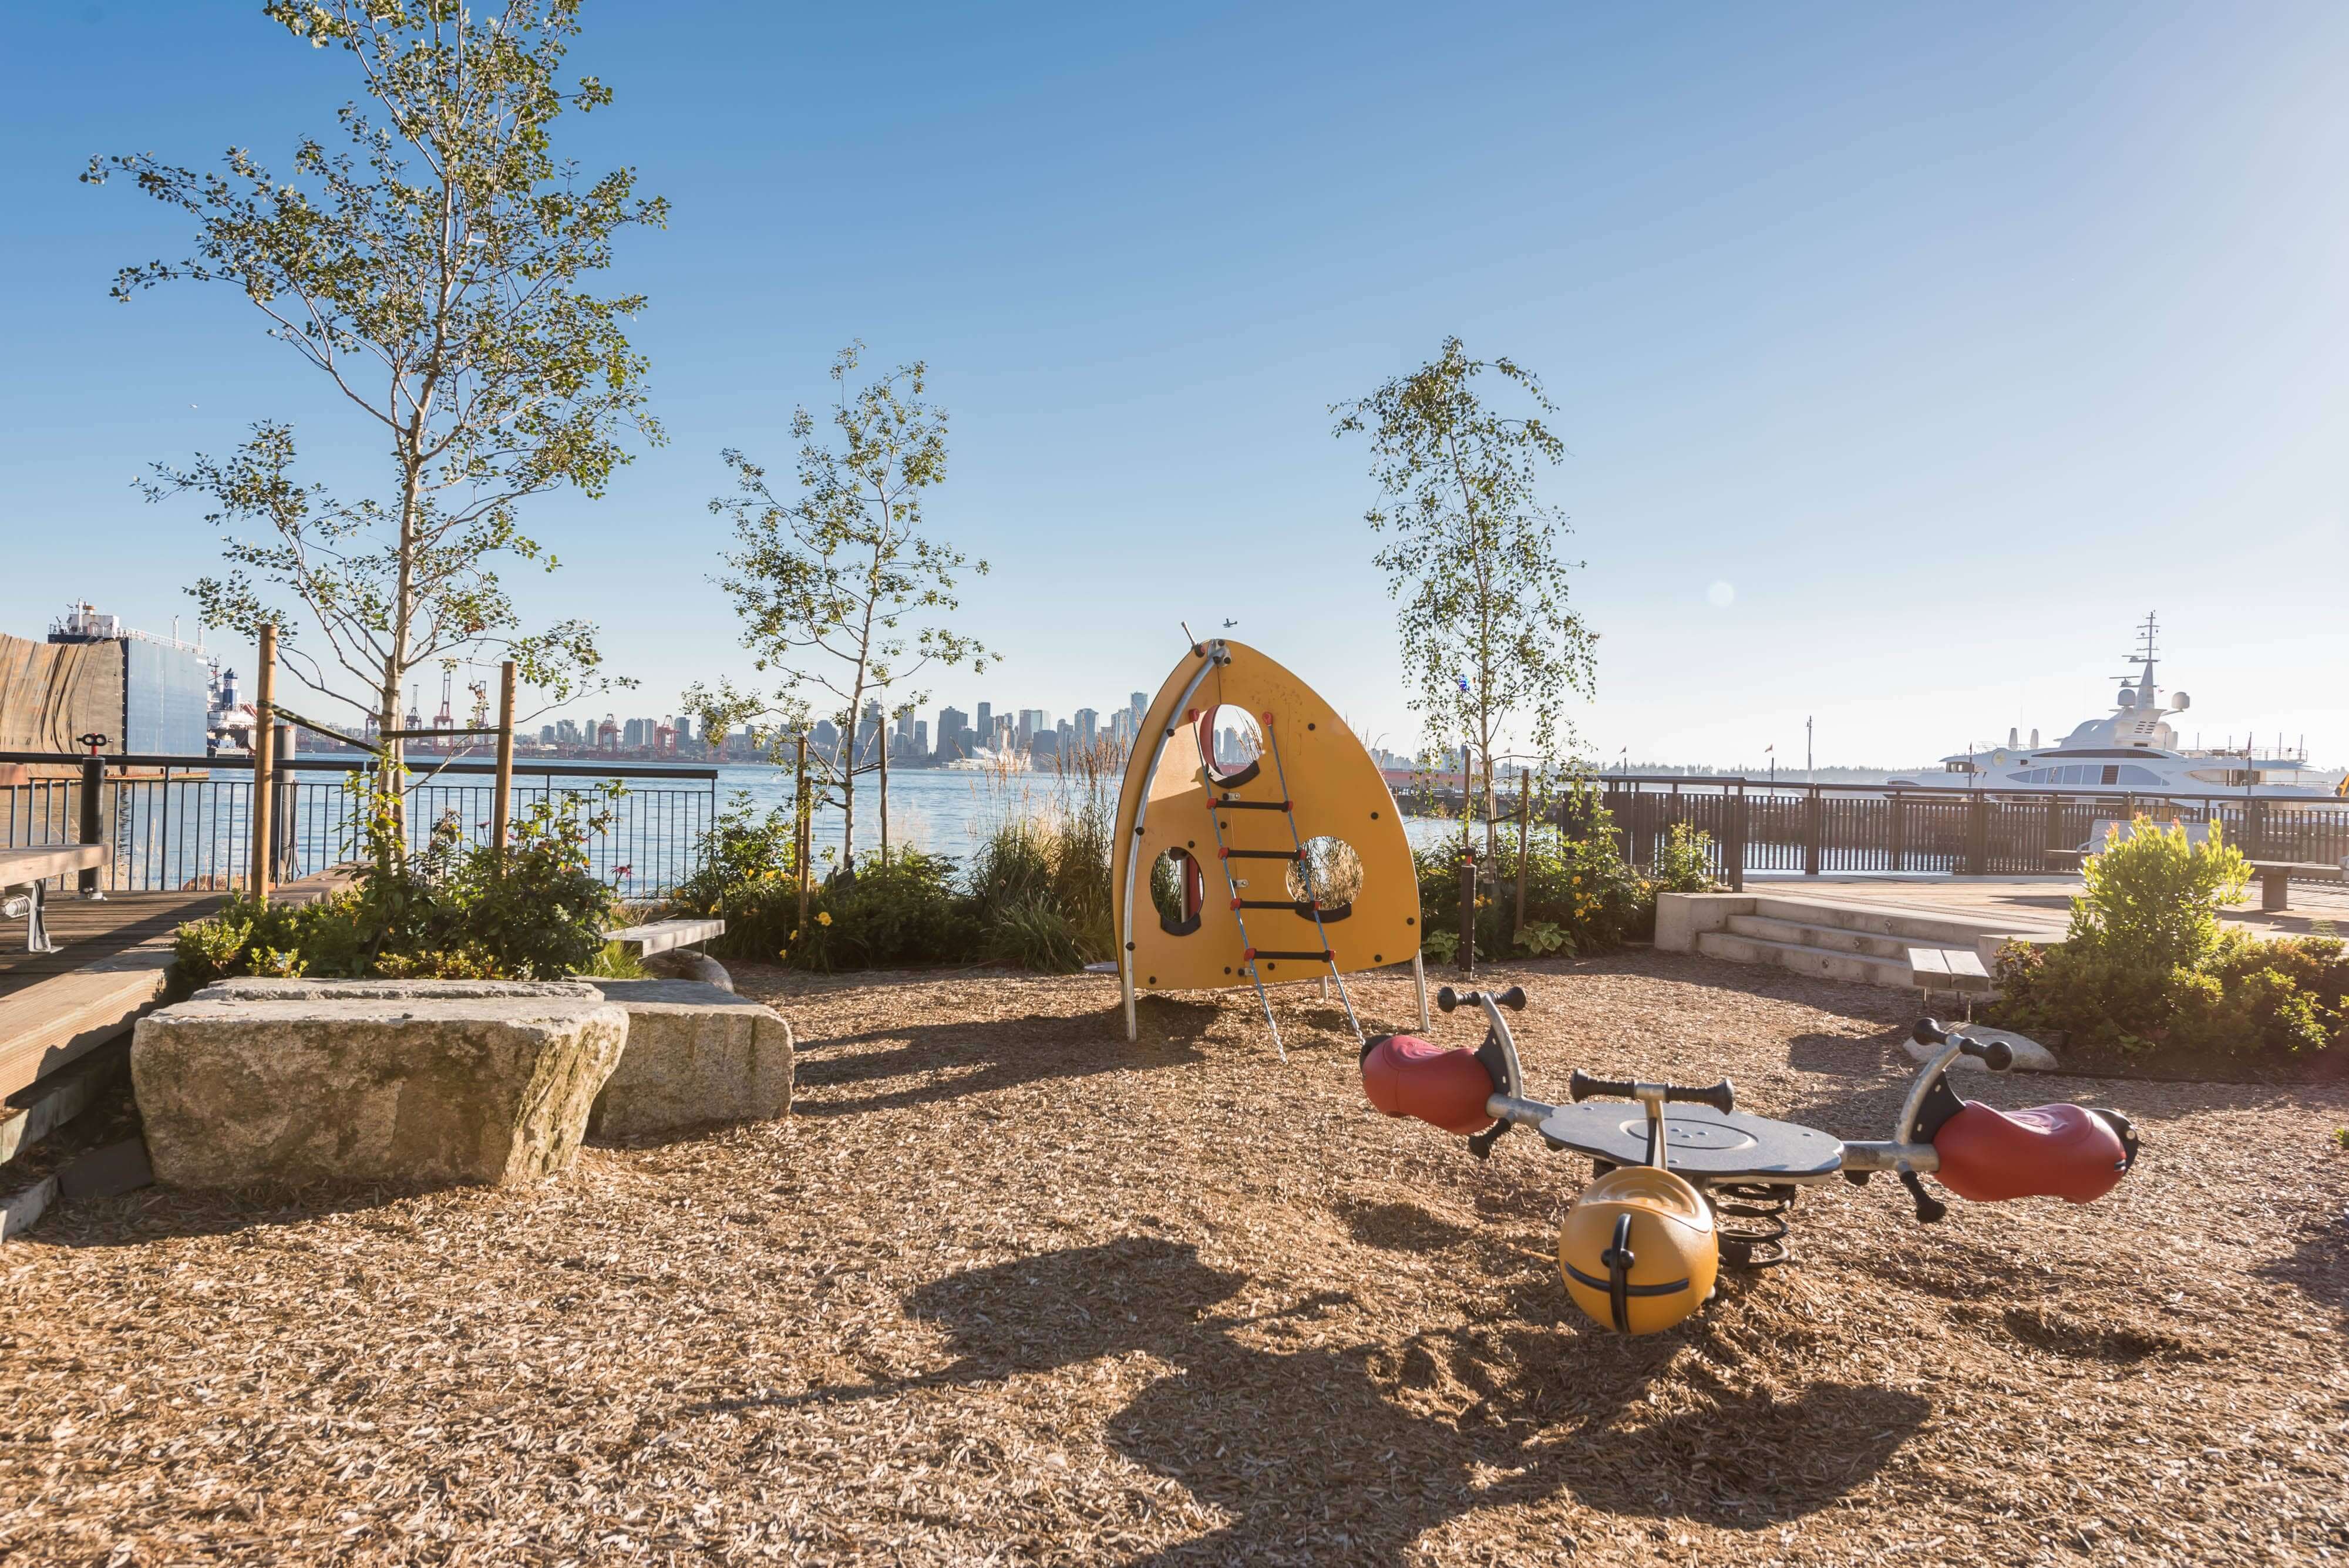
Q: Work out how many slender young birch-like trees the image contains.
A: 3